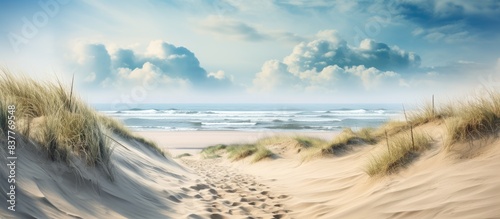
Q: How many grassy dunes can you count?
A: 2